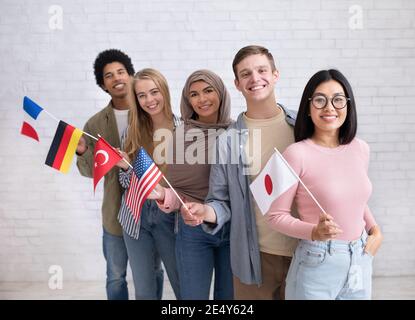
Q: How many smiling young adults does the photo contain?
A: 5